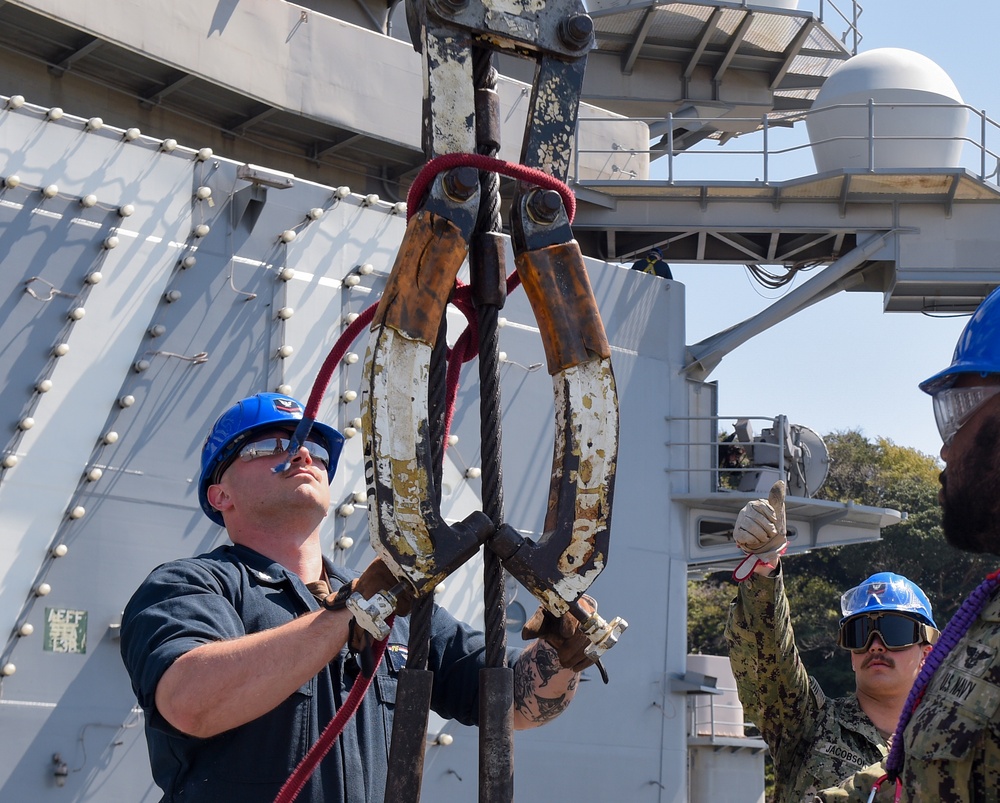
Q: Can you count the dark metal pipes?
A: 2